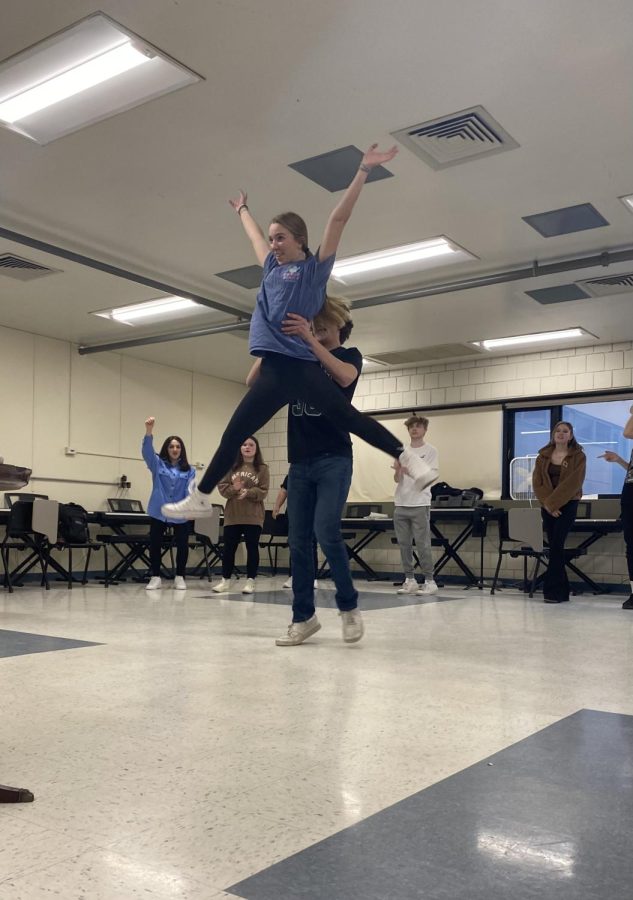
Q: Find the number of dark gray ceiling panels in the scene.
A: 4